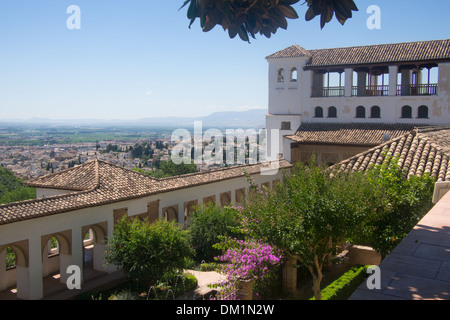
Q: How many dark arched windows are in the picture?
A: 6